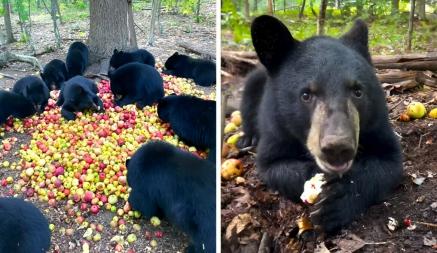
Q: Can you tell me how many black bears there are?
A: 12